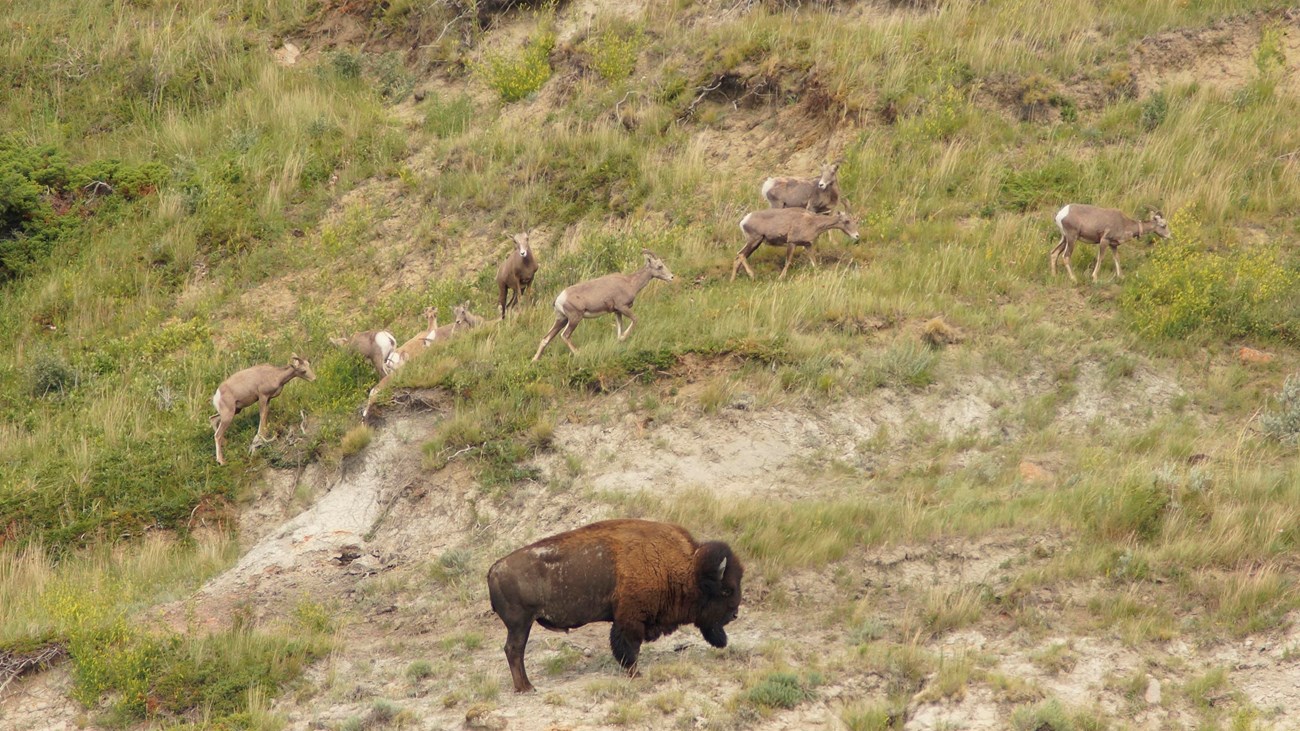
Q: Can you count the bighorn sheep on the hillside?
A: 9